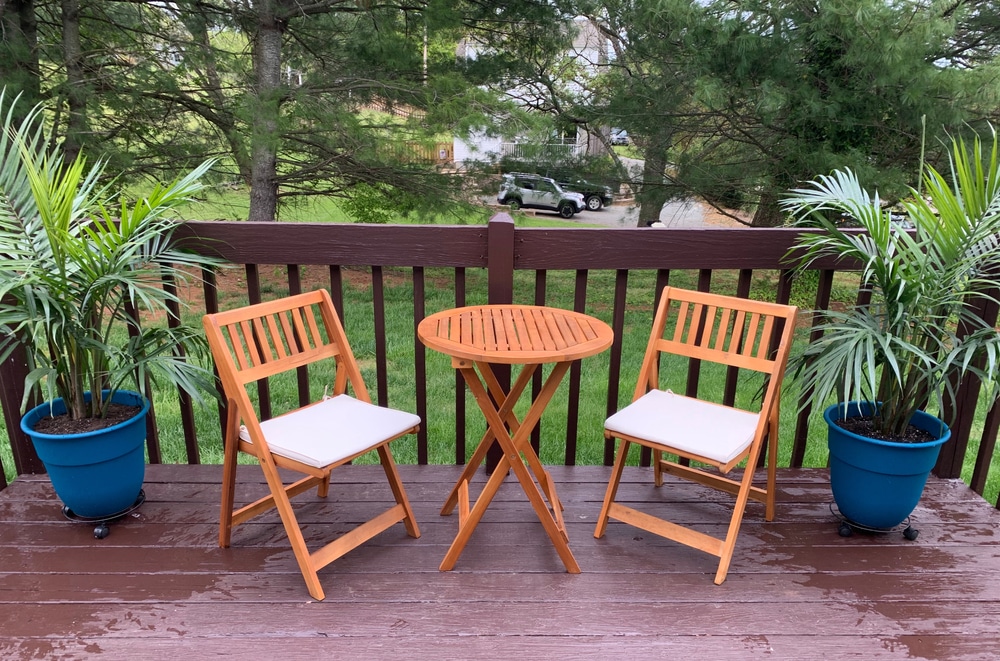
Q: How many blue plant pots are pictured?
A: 2